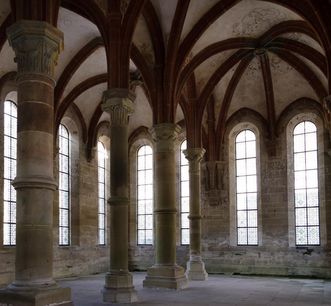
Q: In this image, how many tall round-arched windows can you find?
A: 7